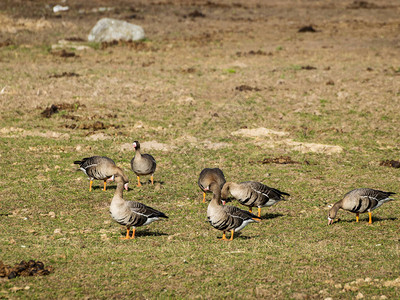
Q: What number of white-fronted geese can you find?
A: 7